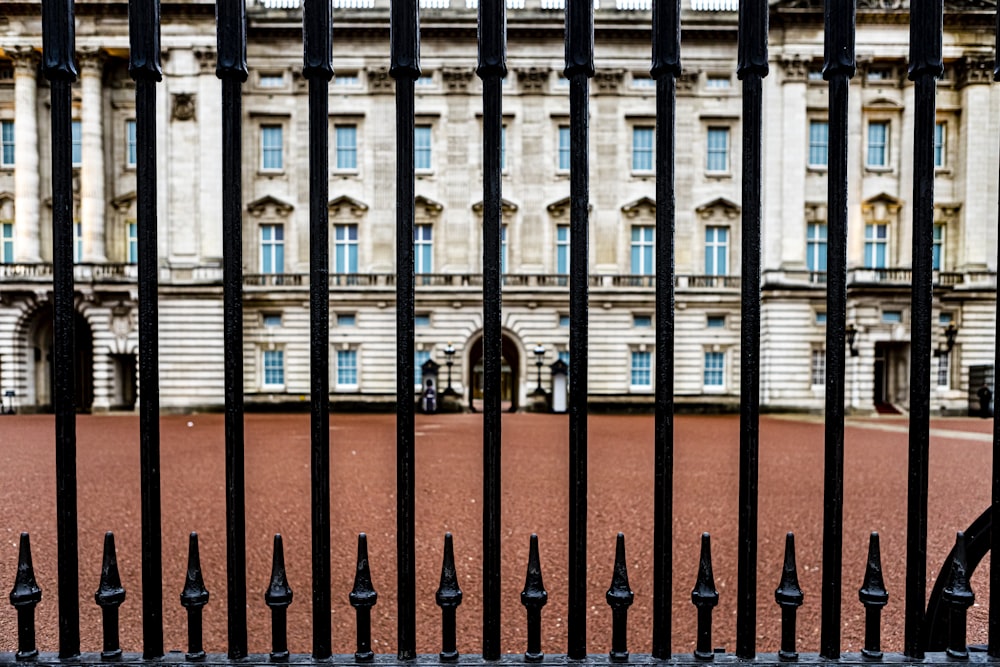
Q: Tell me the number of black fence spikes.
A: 12